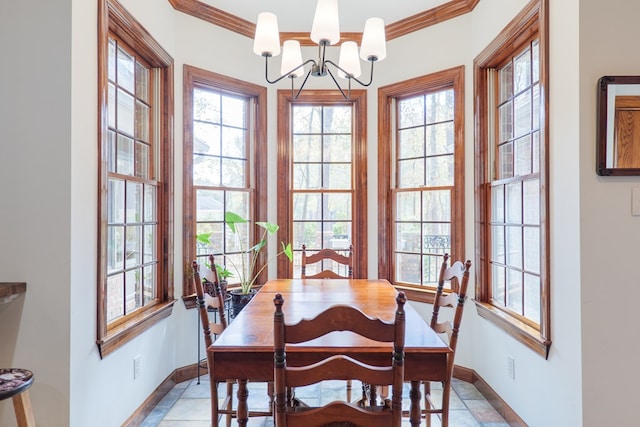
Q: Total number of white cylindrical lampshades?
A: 5